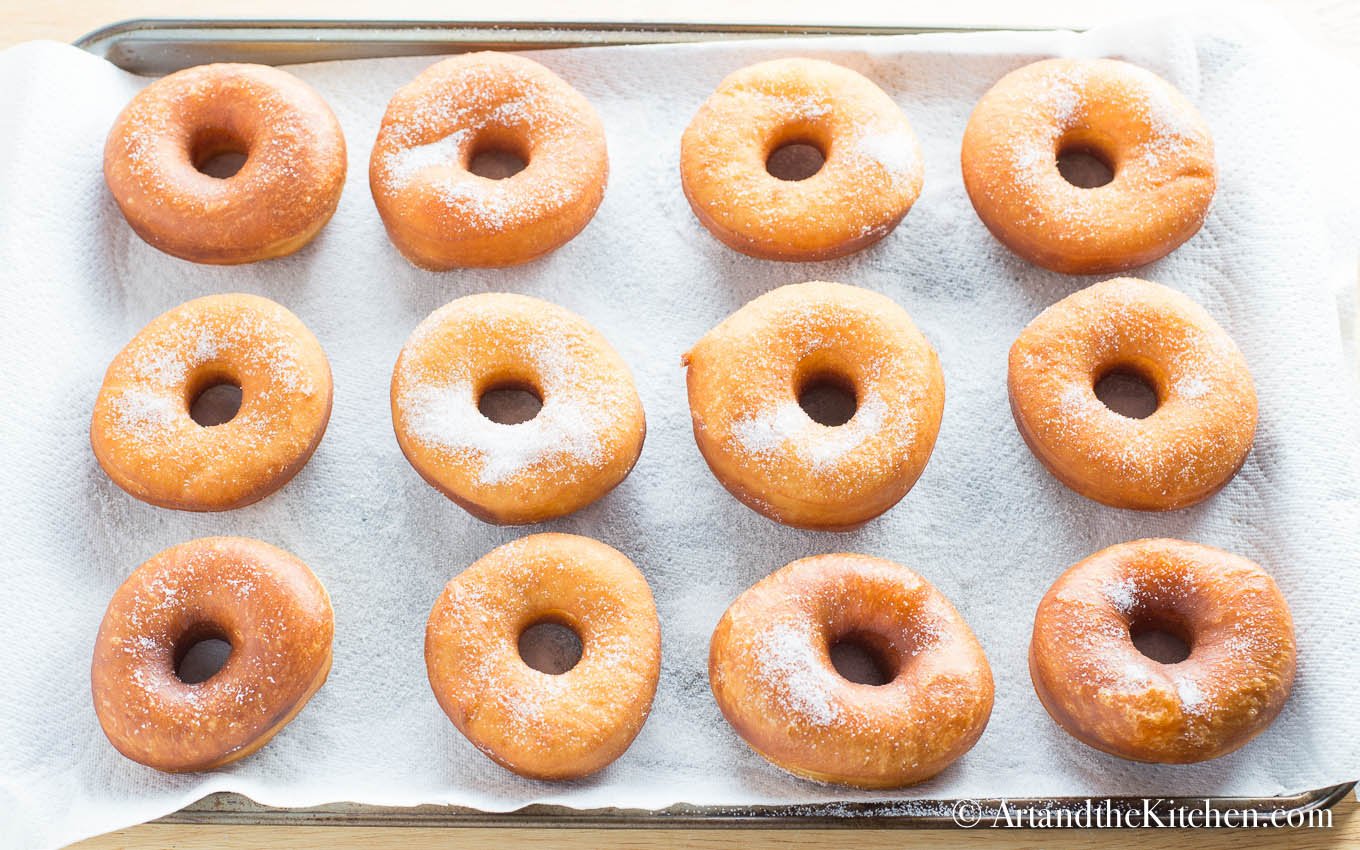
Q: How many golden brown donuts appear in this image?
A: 12